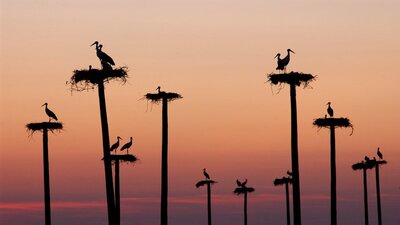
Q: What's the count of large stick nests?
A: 11